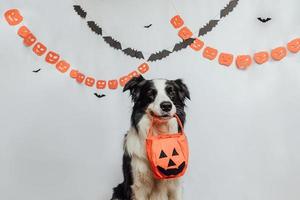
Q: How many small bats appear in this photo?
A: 4